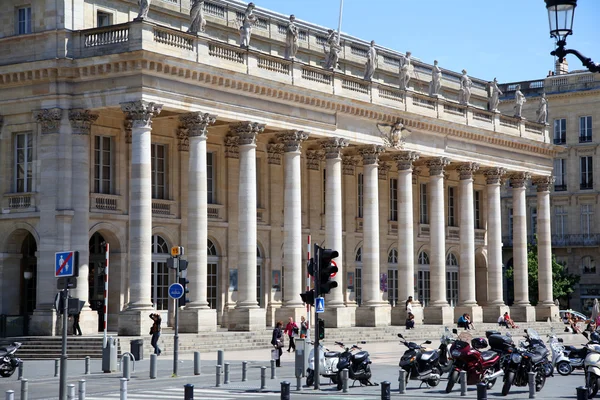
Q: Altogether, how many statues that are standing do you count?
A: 12